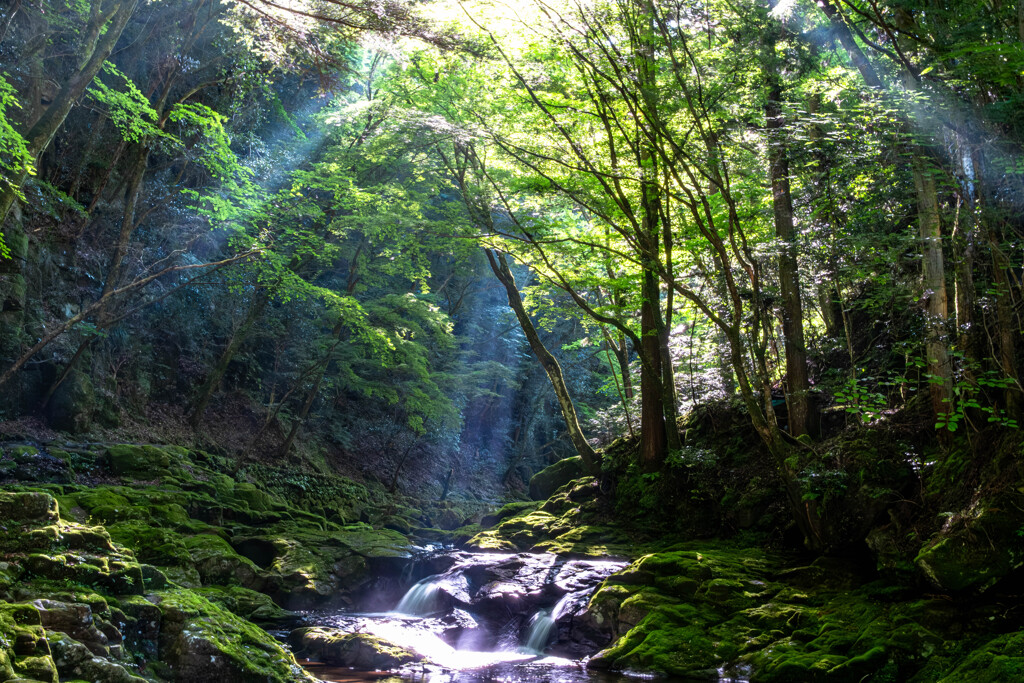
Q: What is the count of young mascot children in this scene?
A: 0